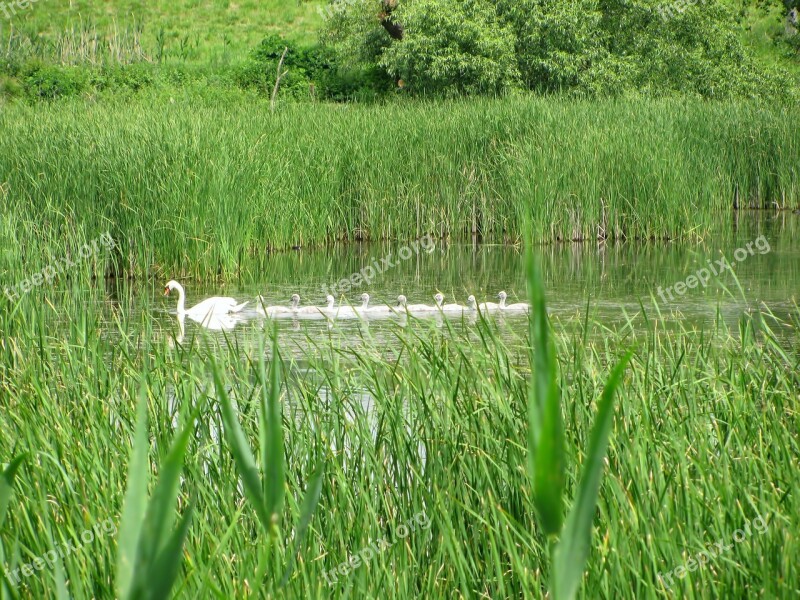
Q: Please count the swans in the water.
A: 9